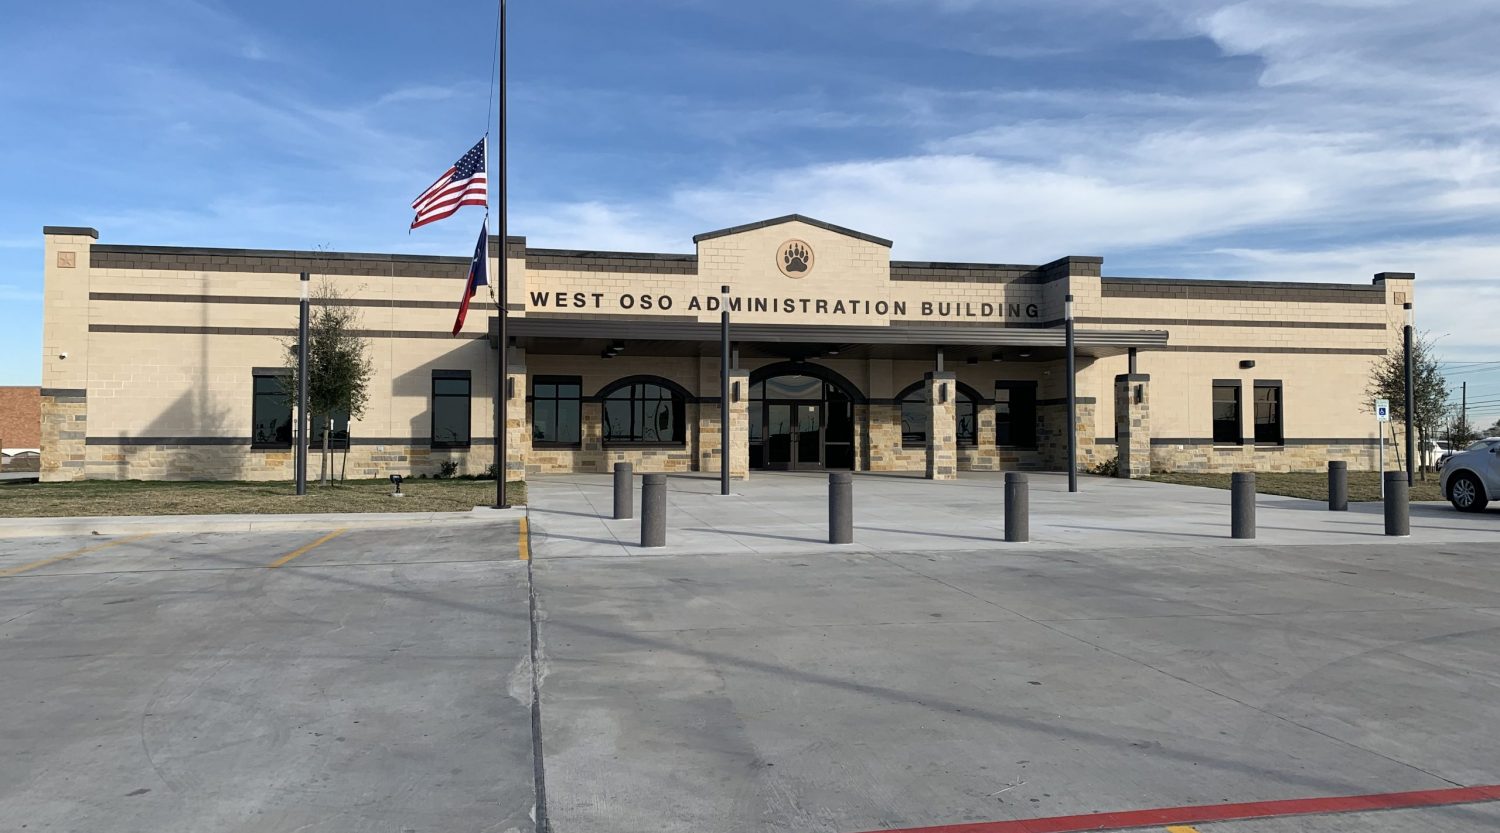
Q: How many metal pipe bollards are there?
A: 7